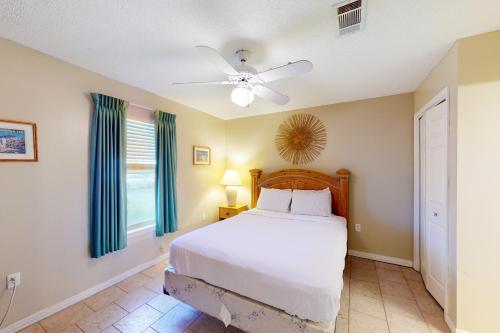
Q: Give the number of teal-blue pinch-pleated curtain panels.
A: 2